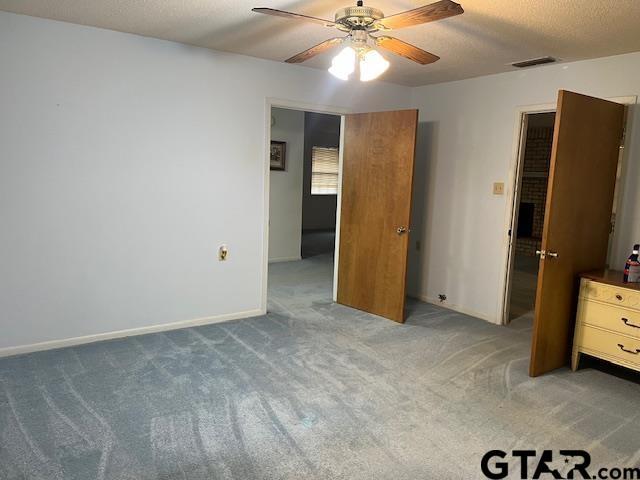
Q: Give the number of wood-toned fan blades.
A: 4